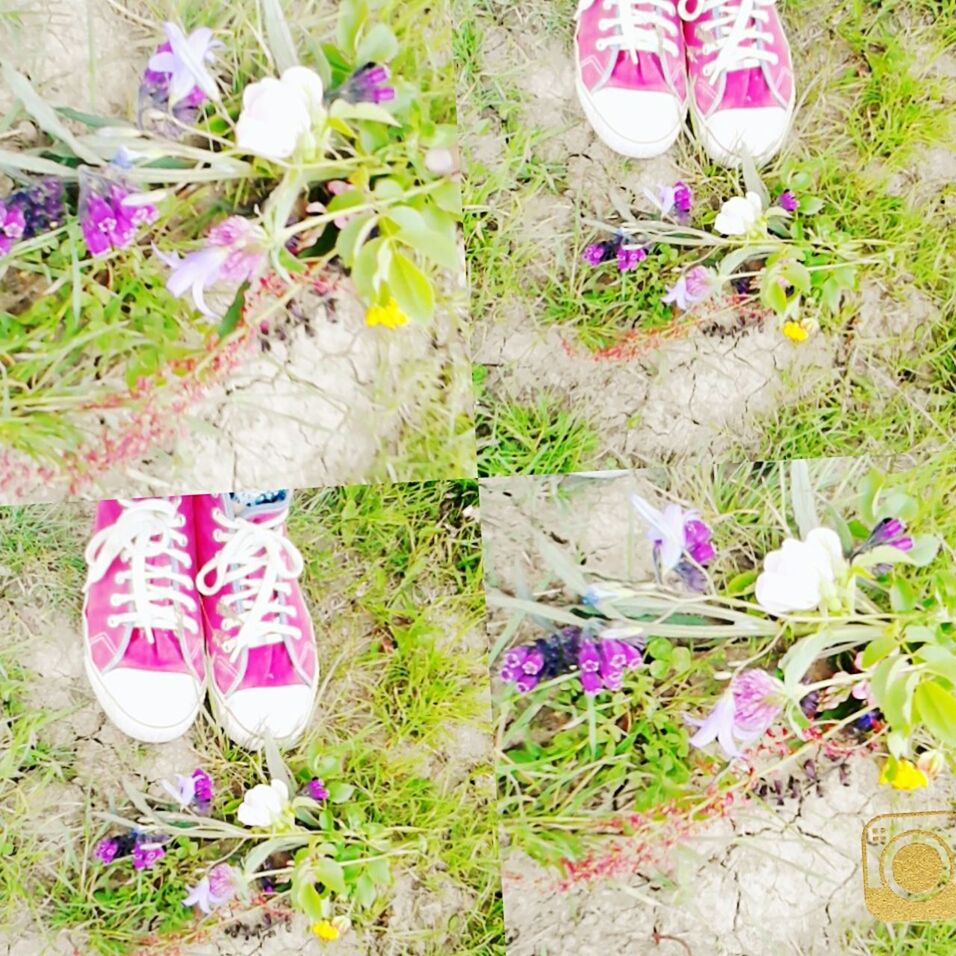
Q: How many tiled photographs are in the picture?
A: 4